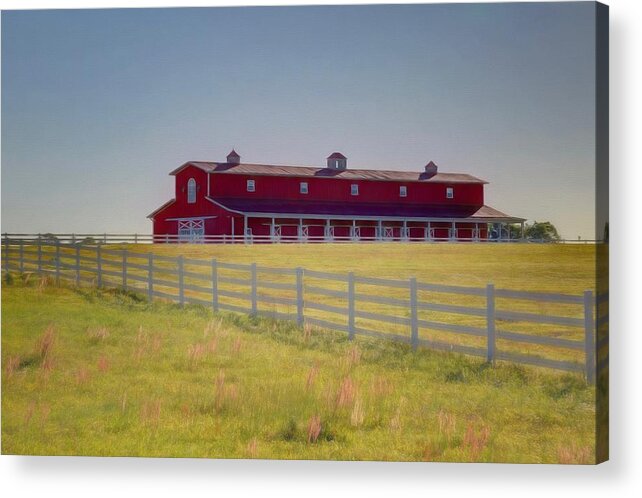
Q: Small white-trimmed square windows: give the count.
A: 5